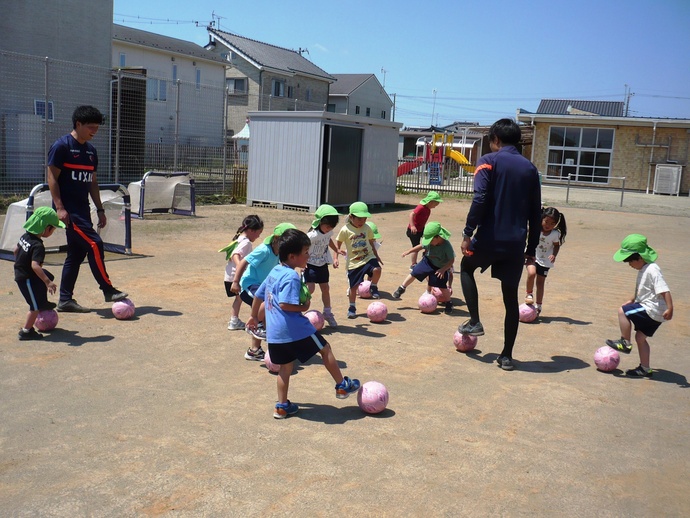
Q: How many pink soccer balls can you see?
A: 12